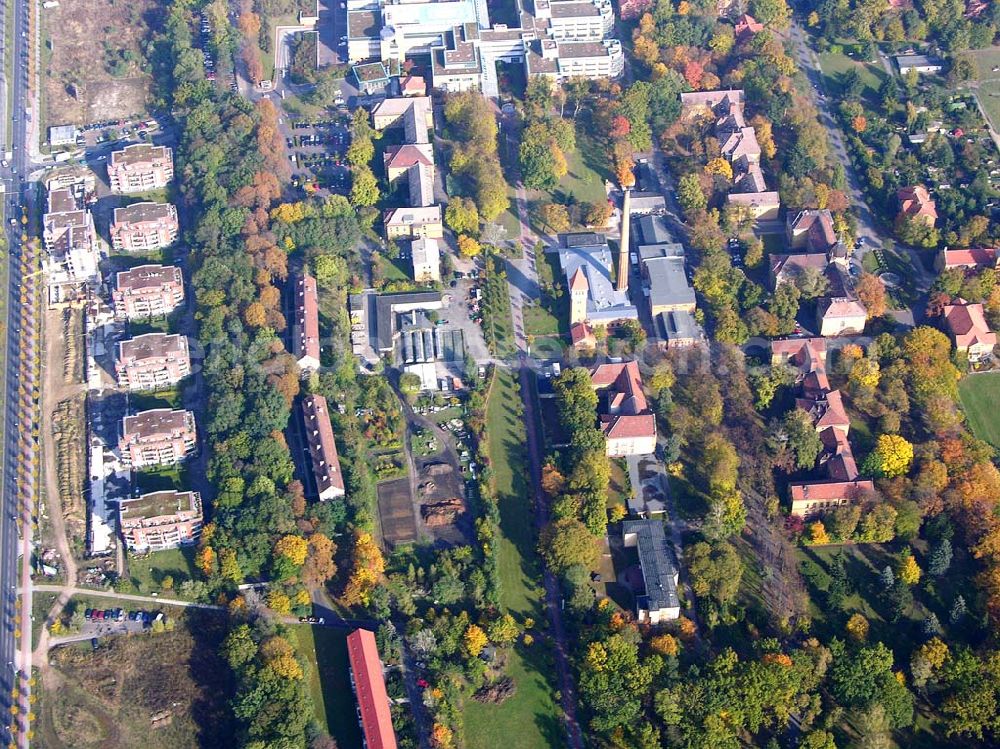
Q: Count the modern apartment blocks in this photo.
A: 6